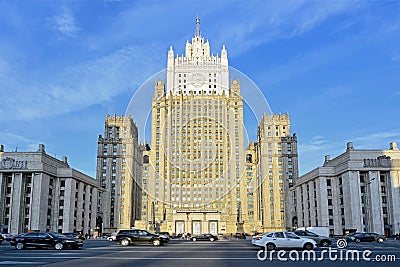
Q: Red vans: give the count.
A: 0